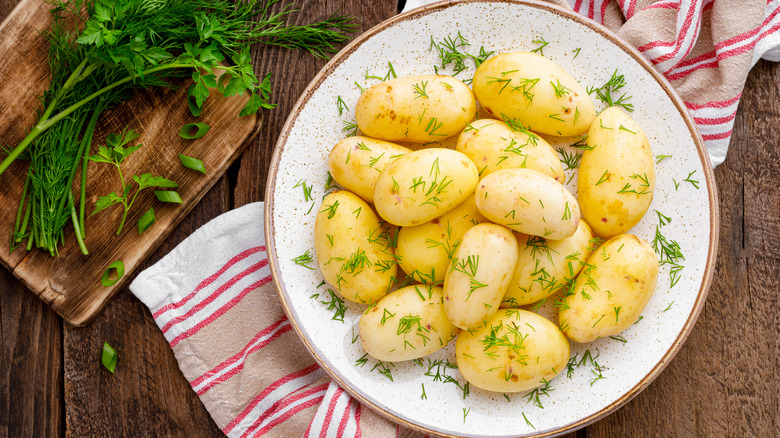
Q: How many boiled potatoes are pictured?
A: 14